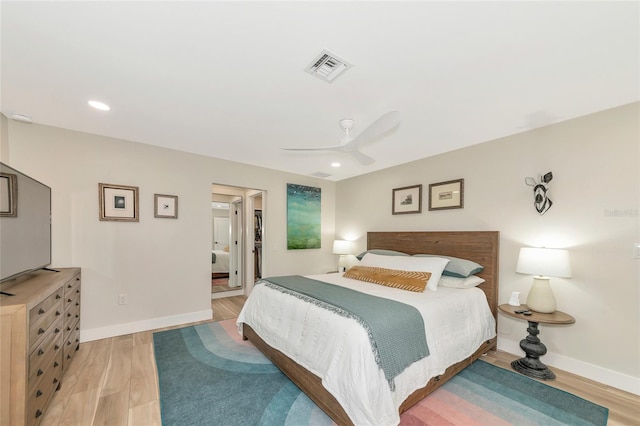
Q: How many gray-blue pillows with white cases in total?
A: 2